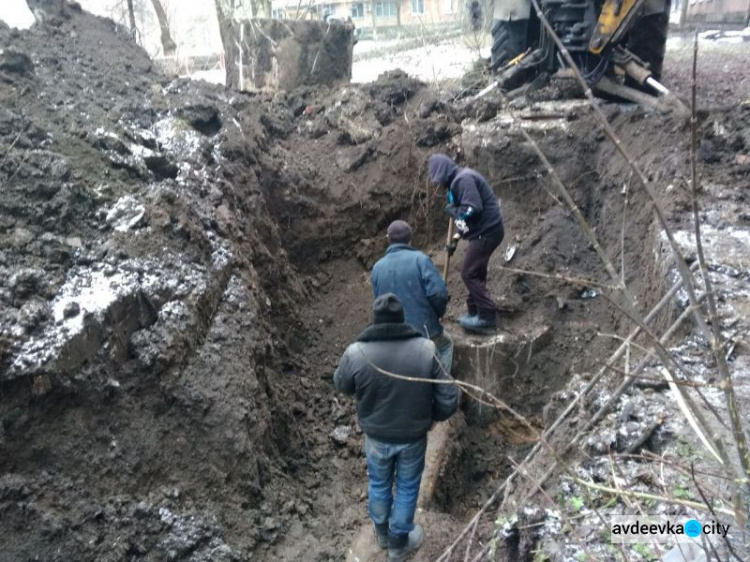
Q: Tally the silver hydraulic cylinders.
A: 2